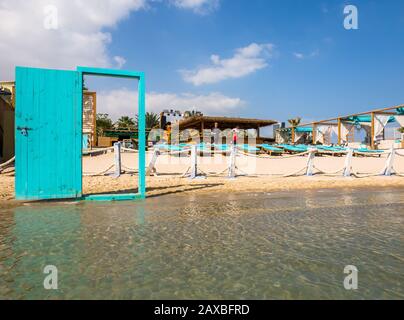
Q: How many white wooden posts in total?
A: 7